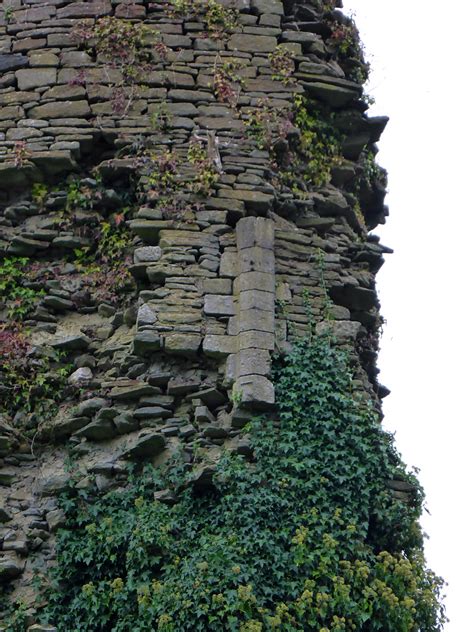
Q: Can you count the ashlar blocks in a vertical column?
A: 8